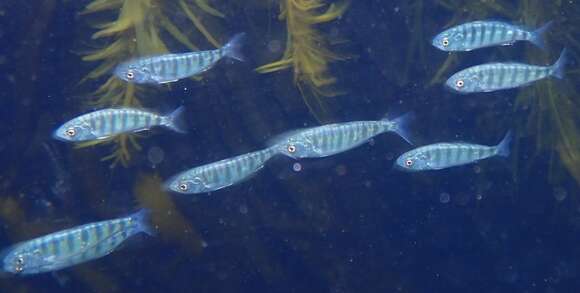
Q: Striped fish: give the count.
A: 8